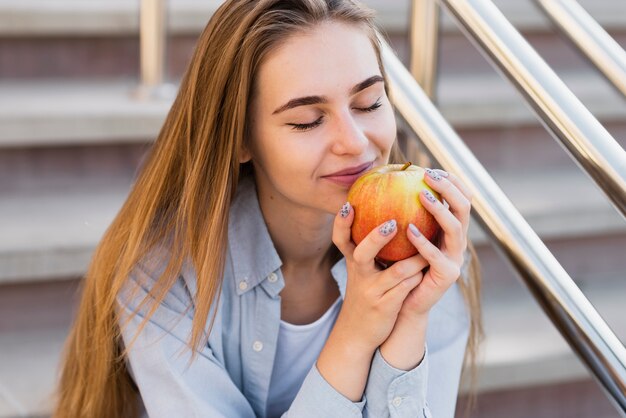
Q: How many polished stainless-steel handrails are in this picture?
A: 3